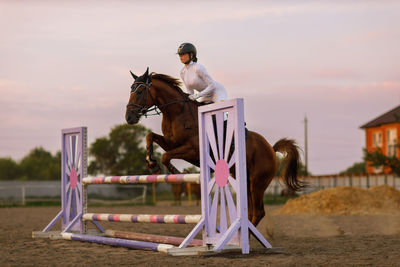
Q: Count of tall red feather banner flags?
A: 0